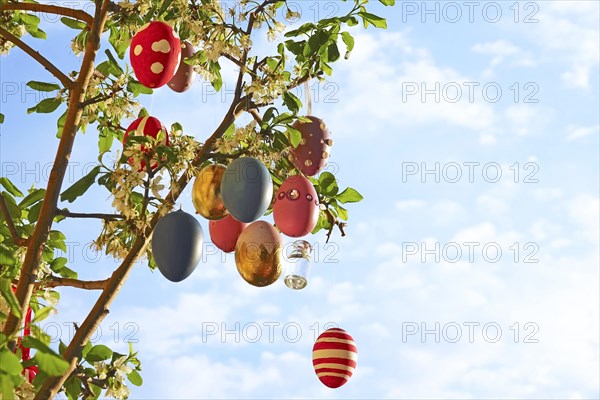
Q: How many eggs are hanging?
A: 11